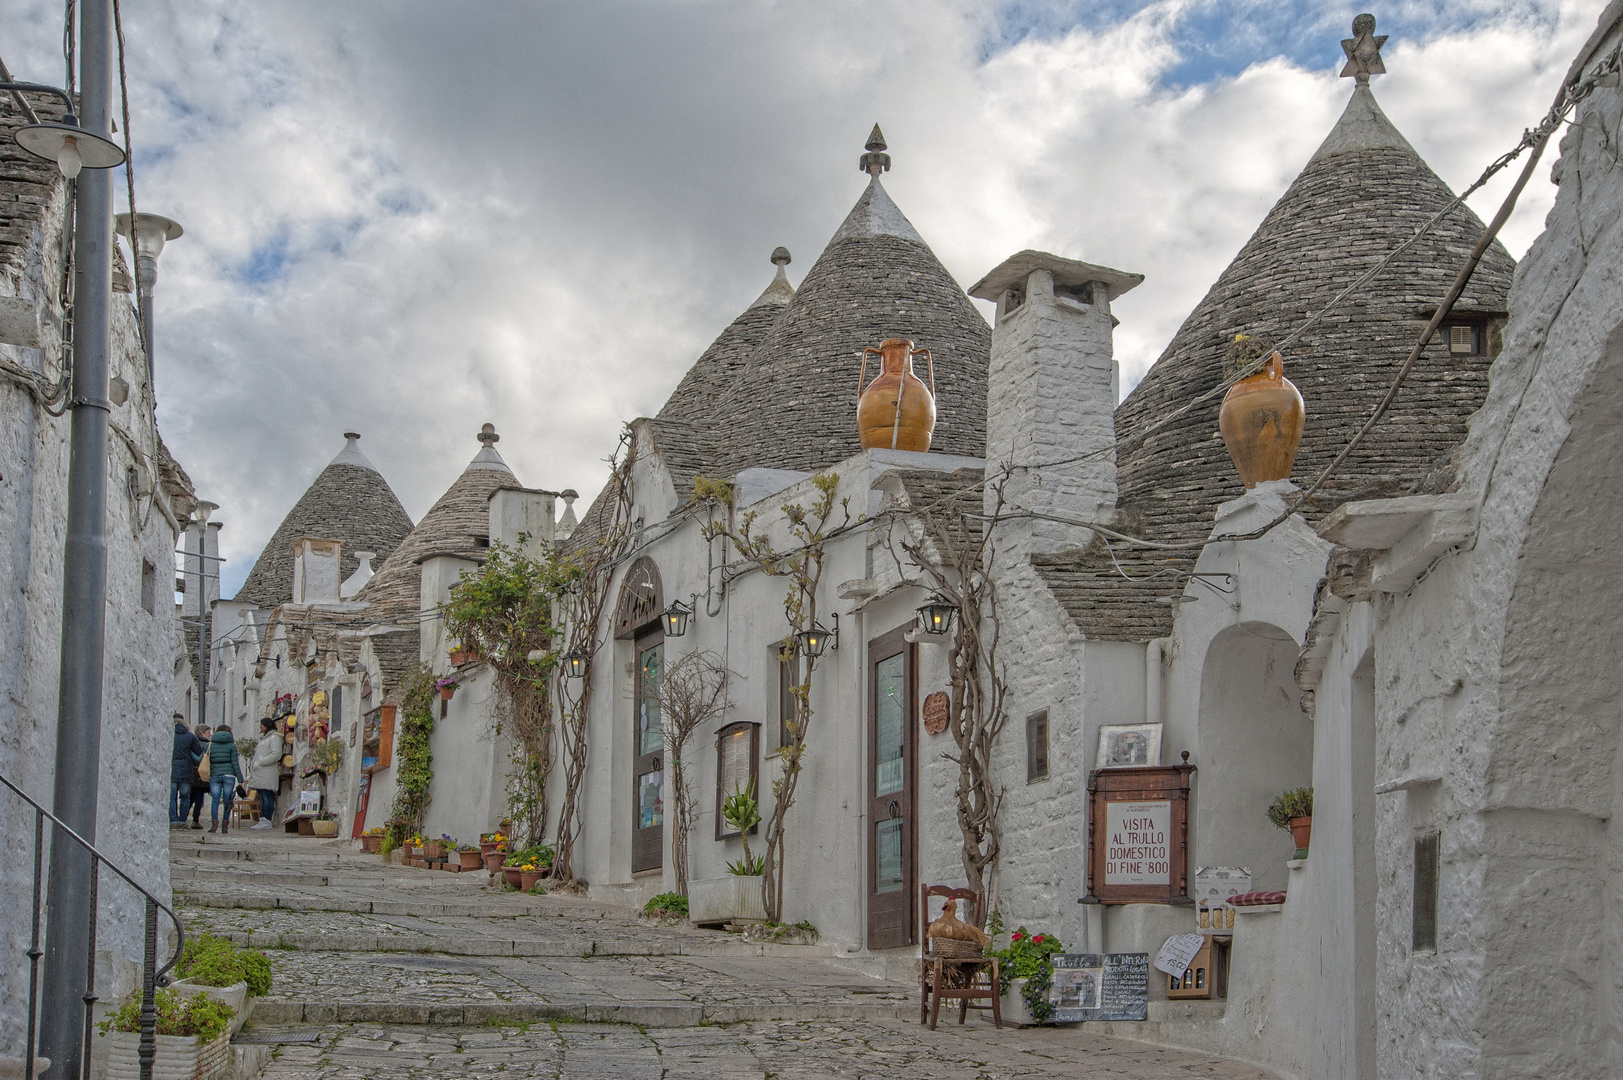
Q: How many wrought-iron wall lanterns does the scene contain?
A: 4